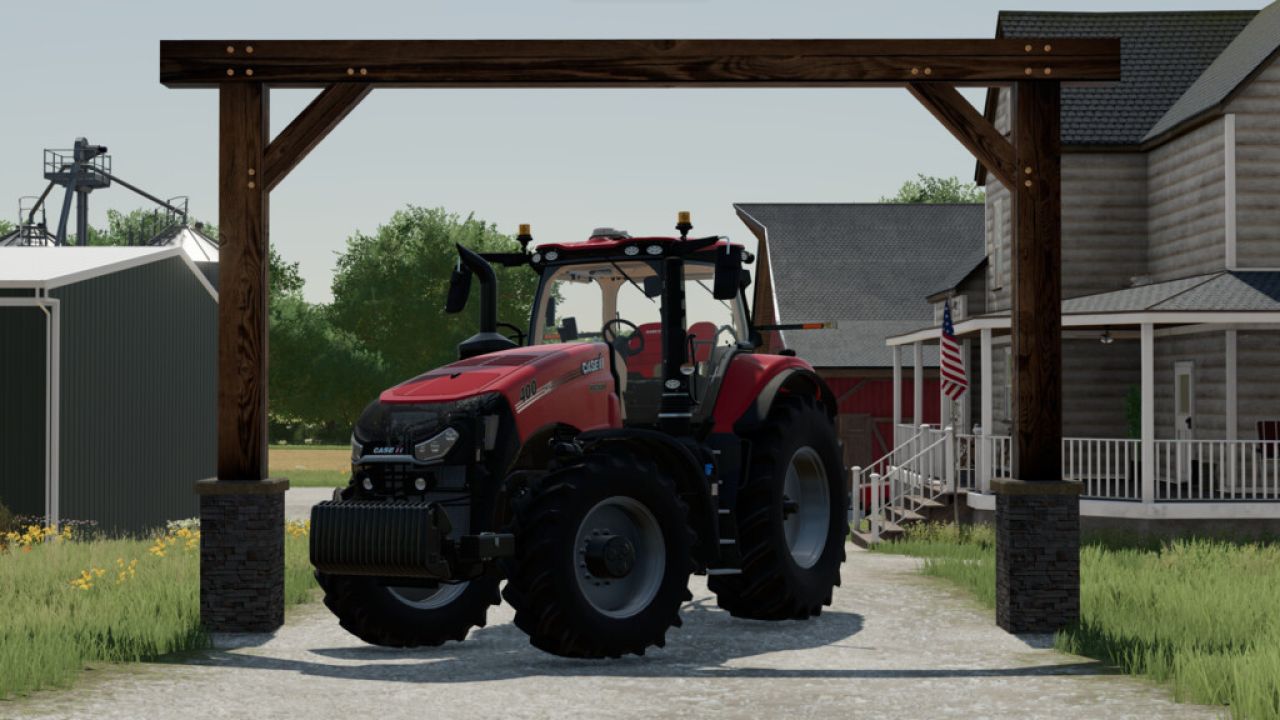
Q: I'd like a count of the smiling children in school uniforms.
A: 0